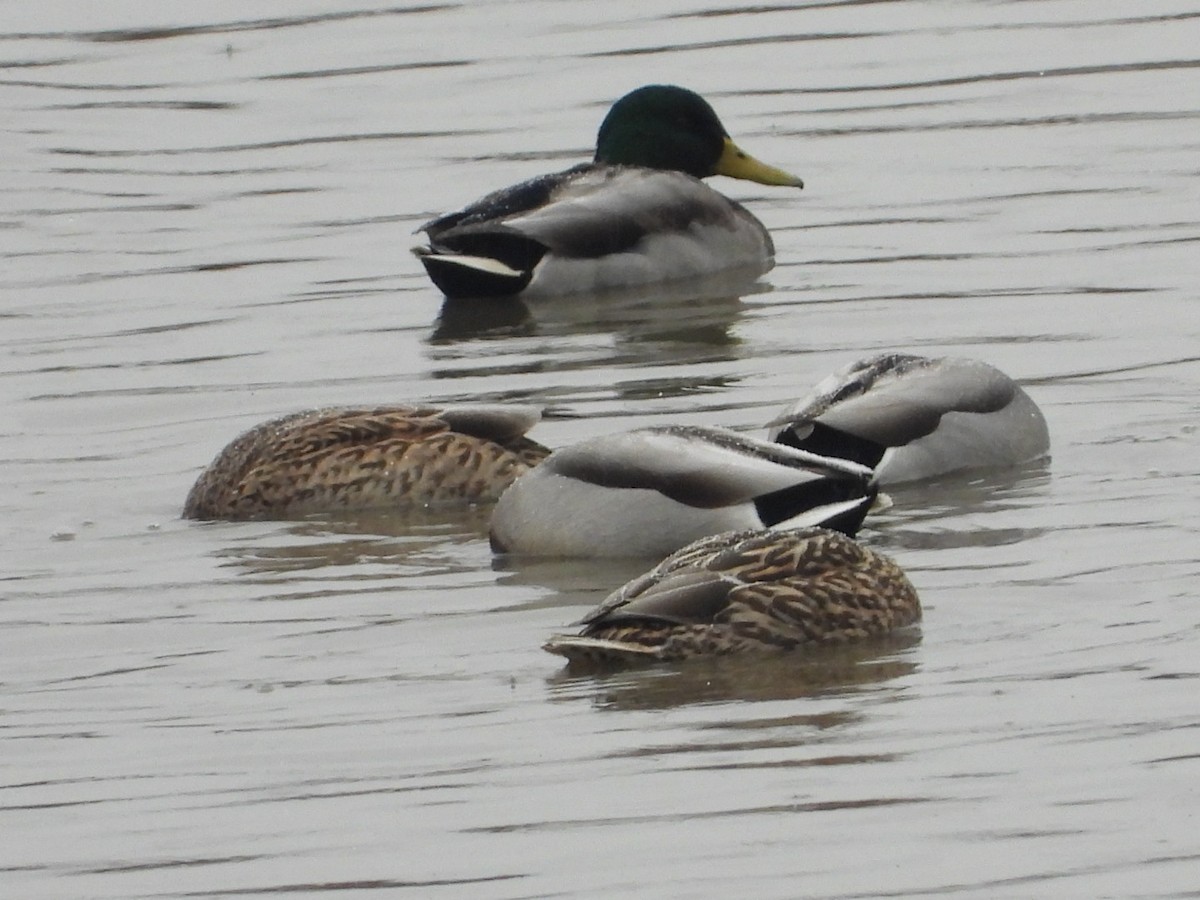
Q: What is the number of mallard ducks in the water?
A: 5